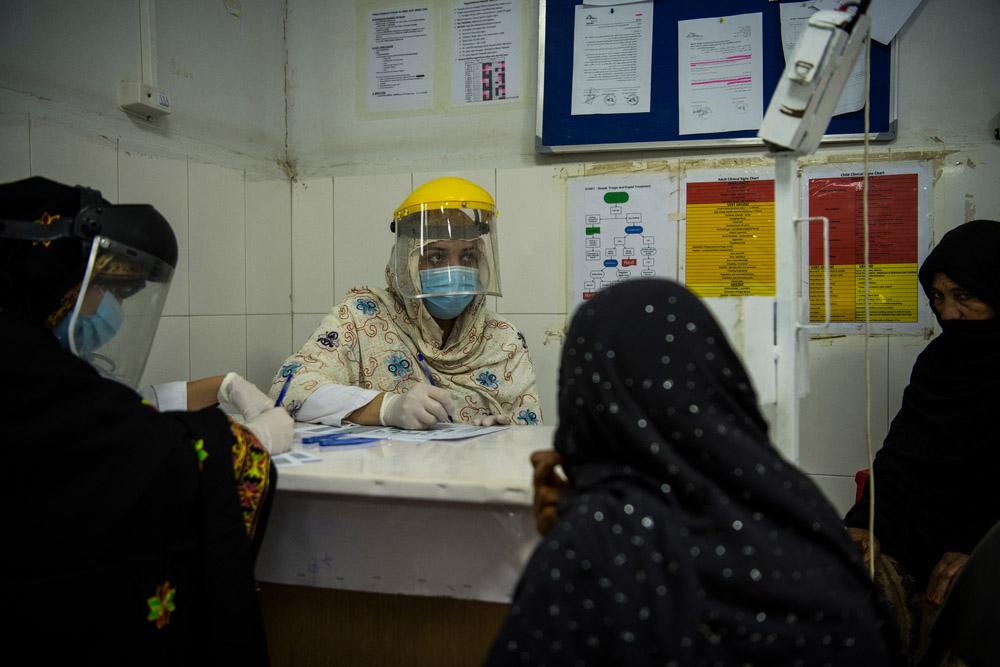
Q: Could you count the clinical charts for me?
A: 2